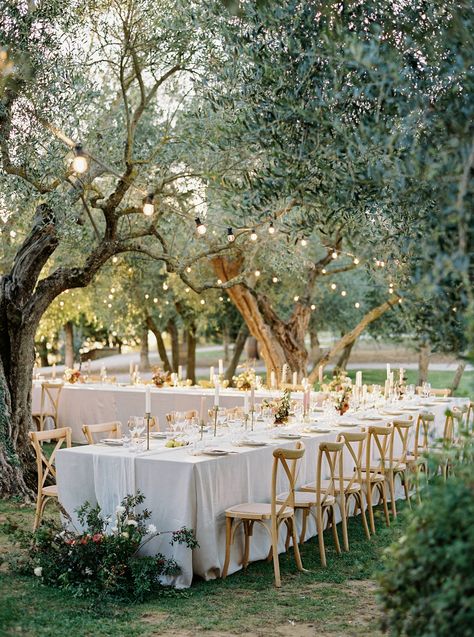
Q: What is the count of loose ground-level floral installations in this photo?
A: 1